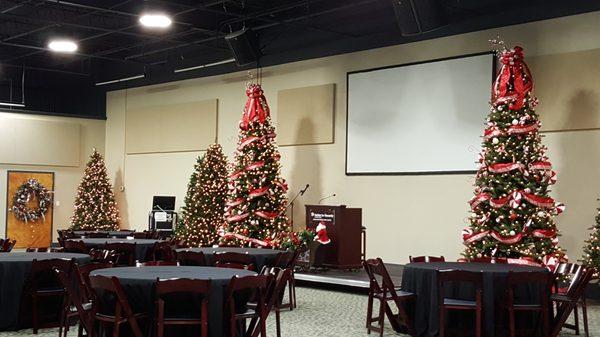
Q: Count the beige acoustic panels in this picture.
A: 4